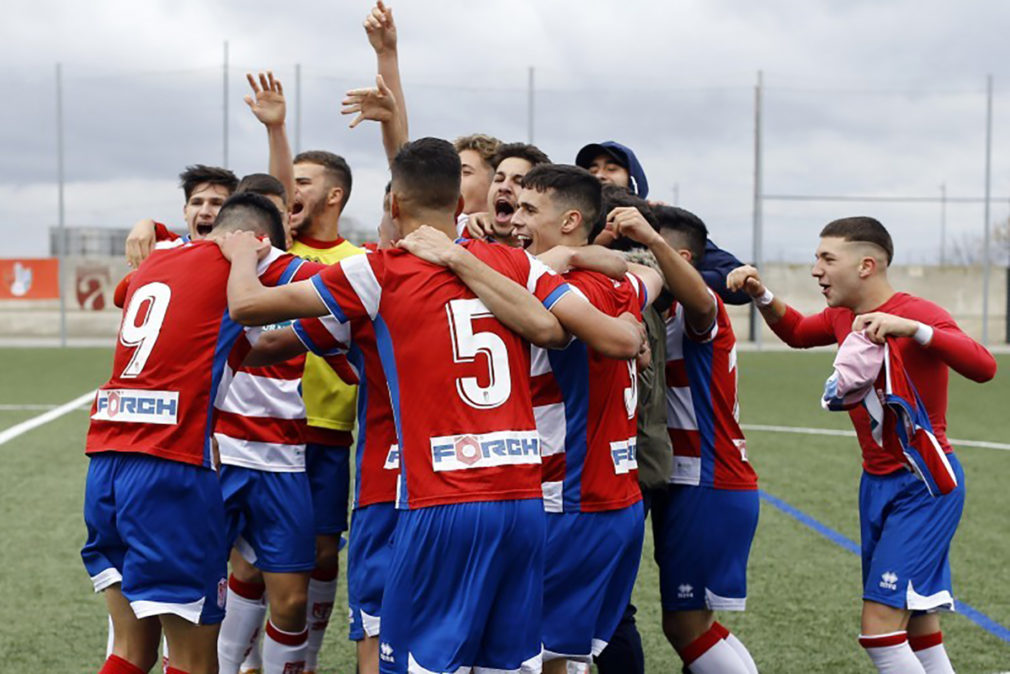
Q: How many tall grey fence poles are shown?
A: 6